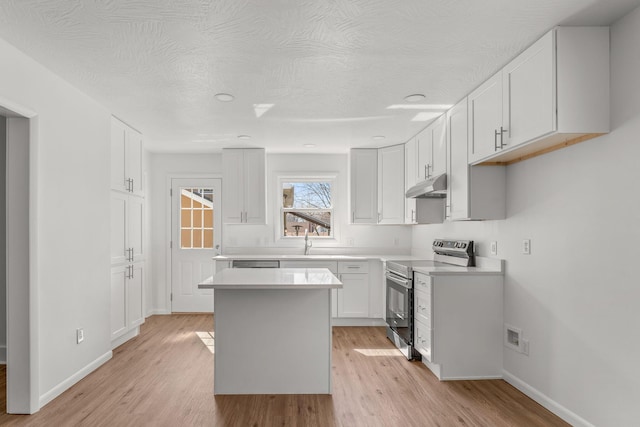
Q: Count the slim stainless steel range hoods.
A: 1